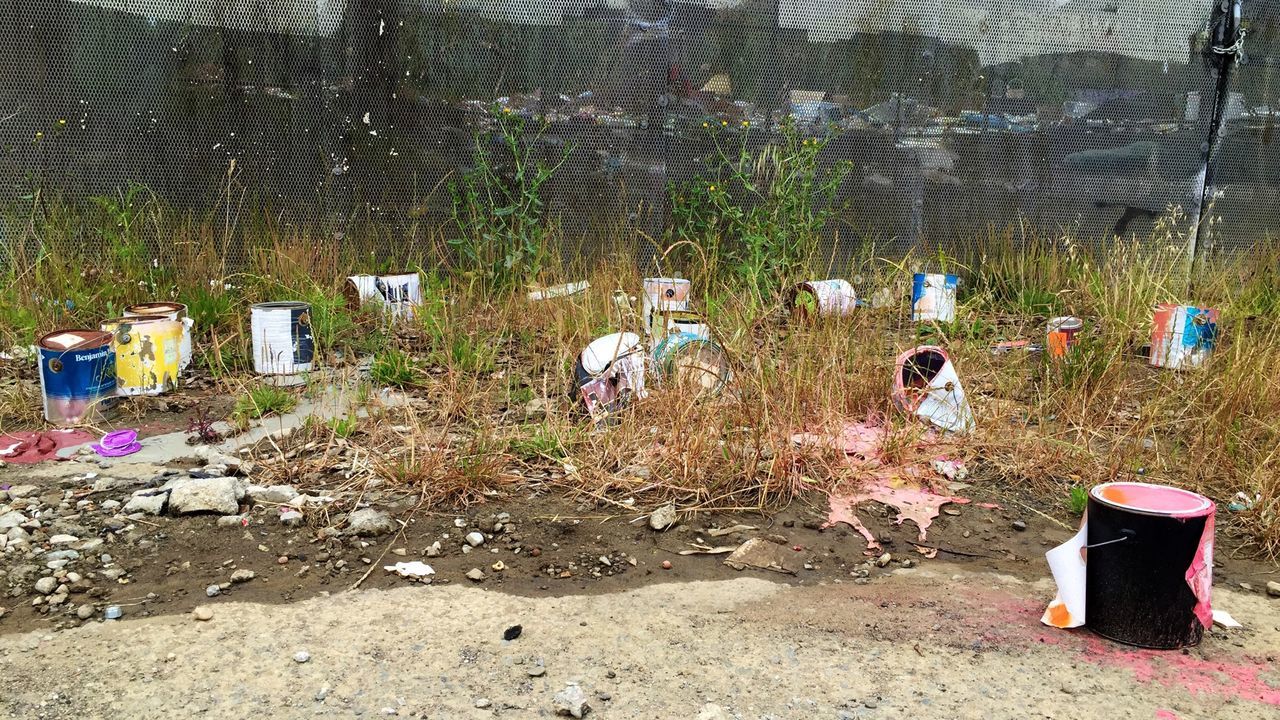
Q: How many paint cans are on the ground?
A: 15